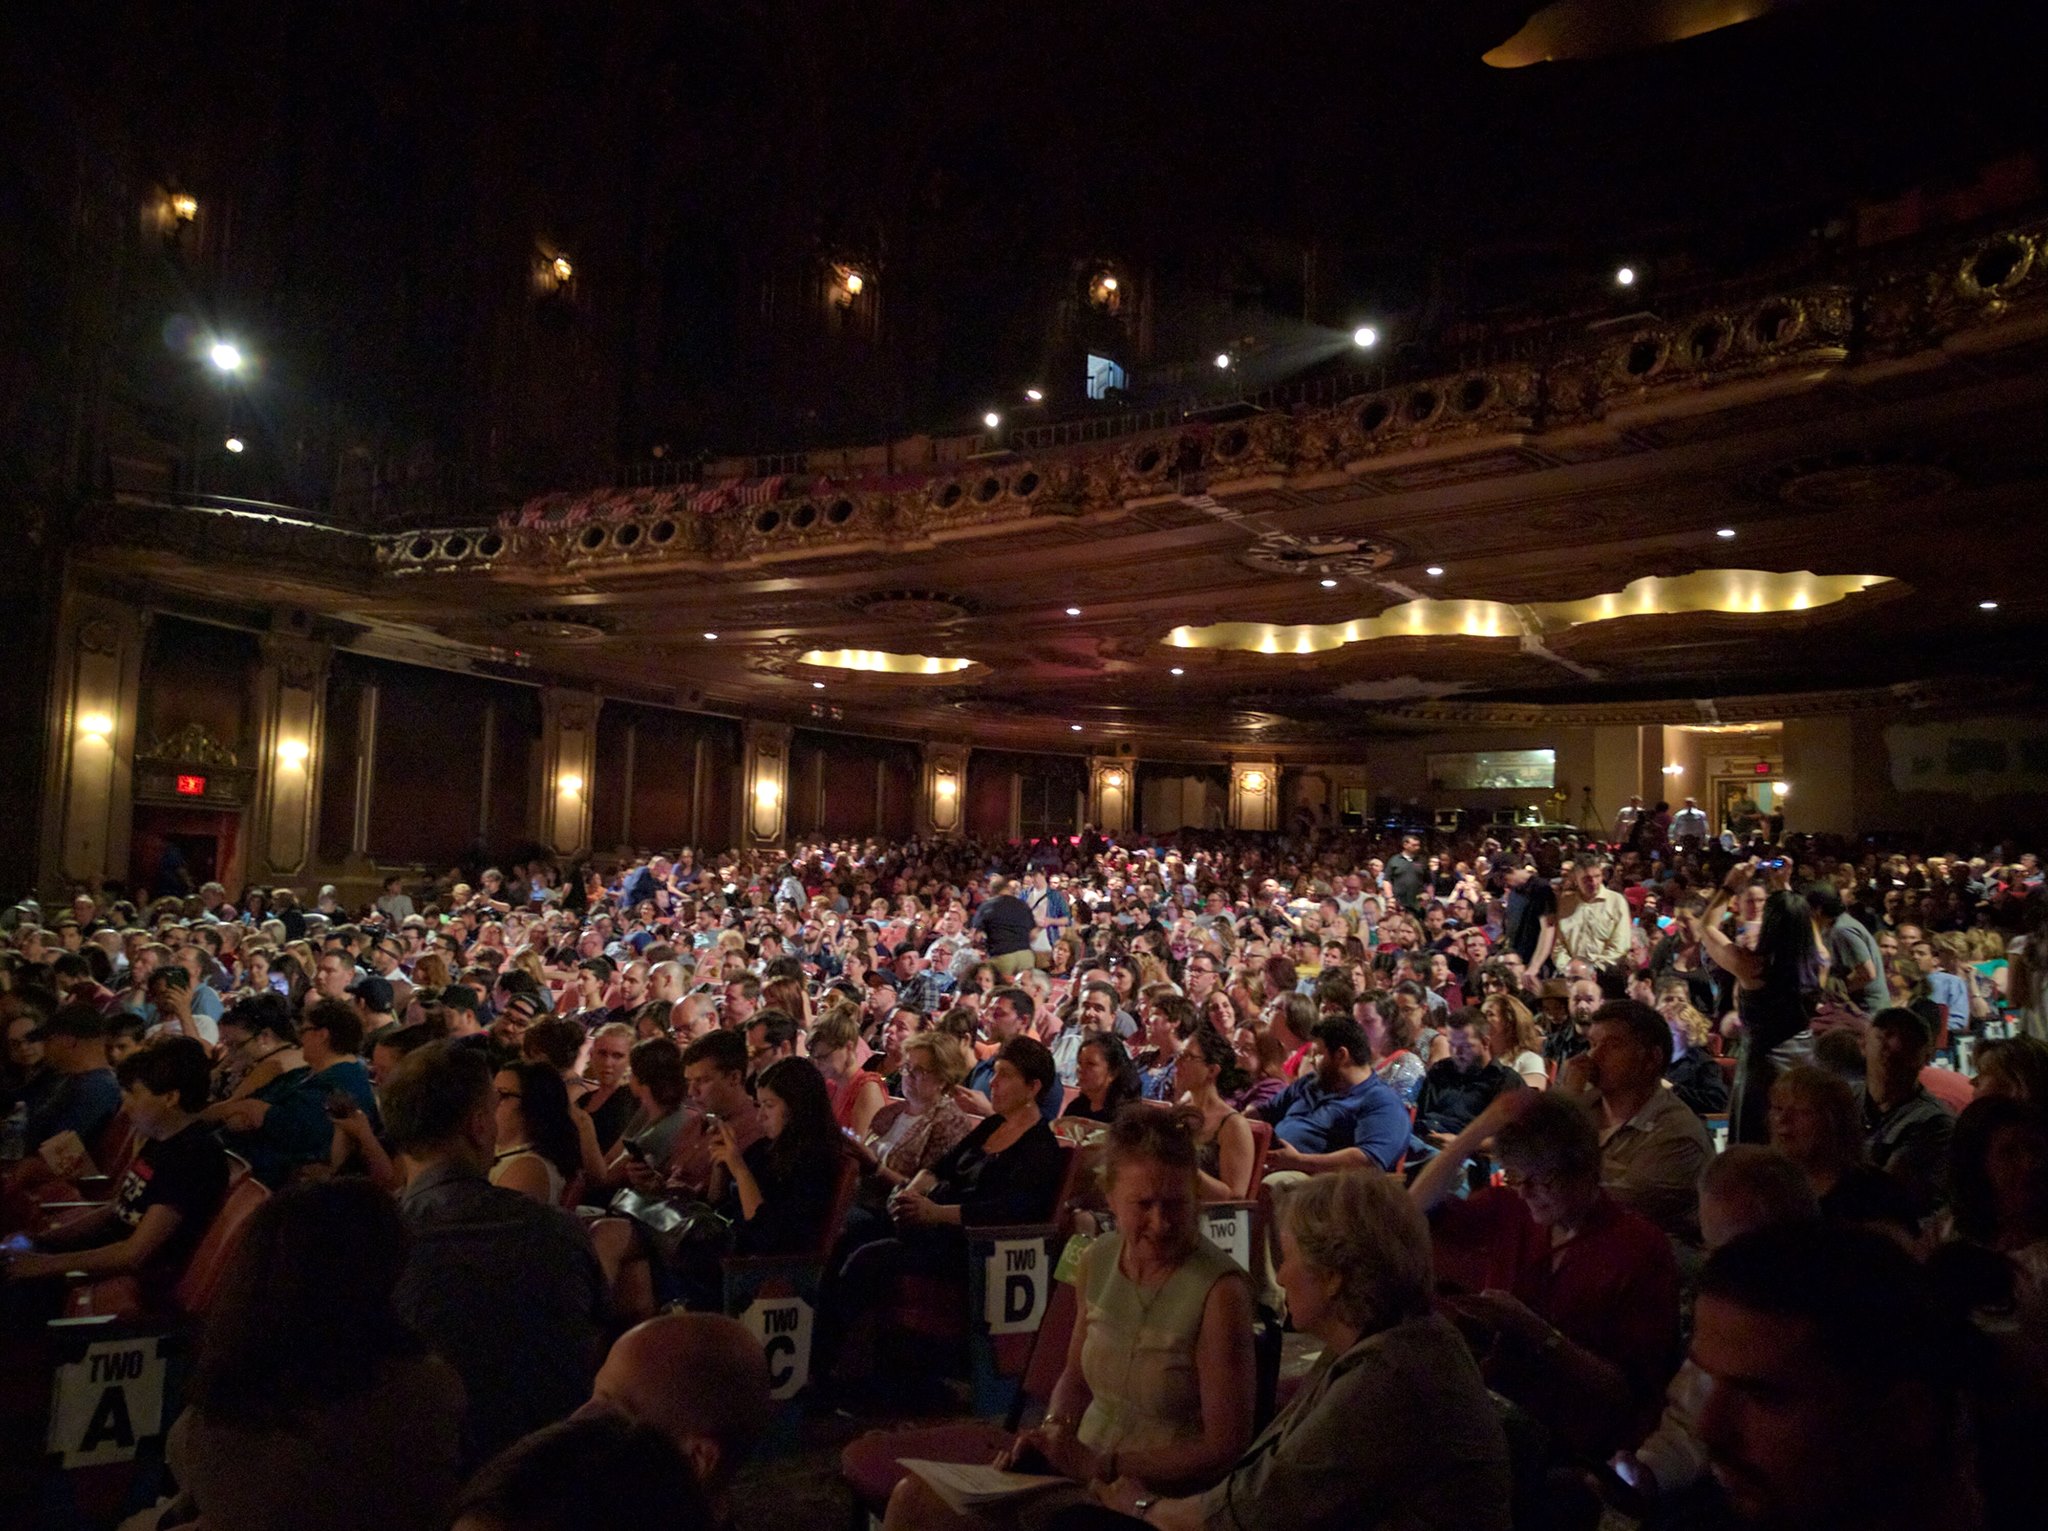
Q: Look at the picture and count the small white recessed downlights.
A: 9